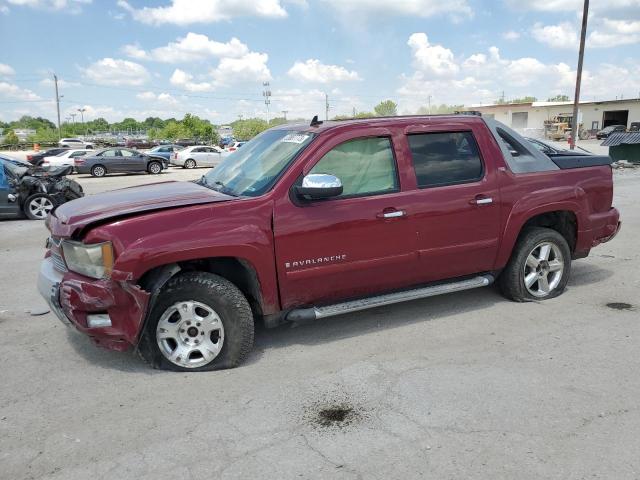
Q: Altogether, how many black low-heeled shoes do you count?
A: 0